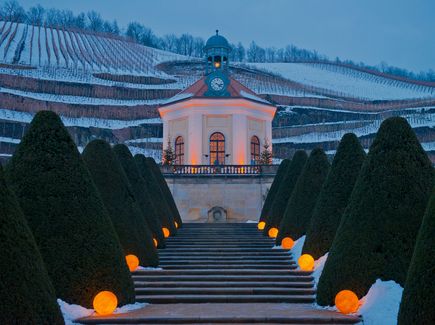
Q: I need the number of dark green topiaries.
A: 12